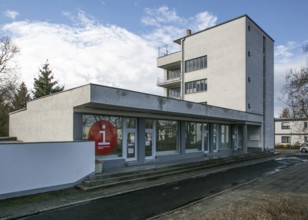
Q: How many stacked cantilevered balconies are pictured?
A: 2